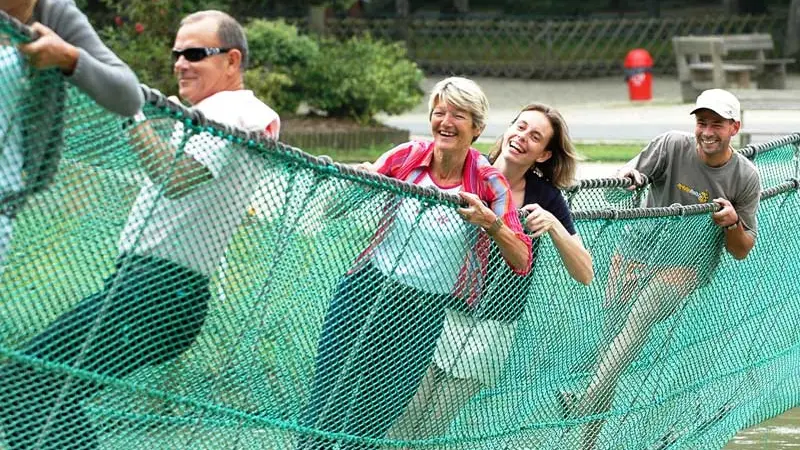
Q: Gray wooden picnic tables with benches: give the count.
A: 1